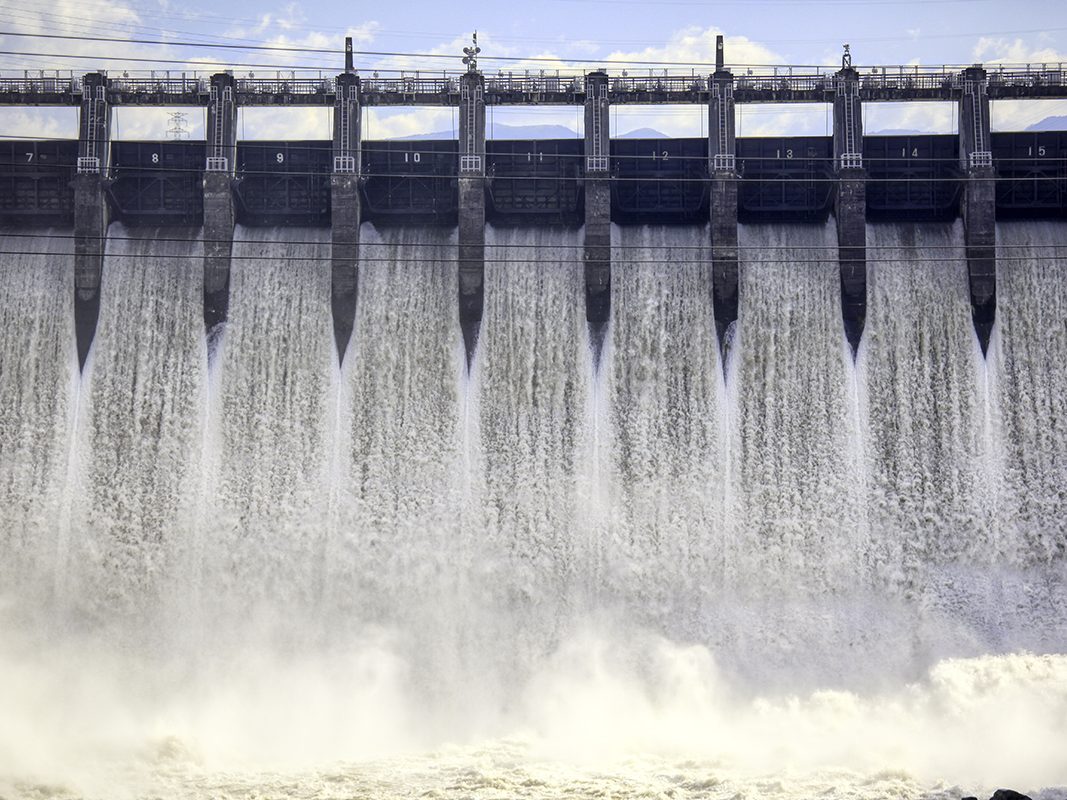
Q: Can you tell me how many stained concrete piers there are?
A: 8